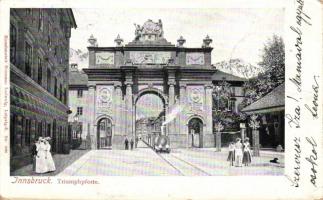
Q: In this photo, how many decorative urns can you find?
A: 4